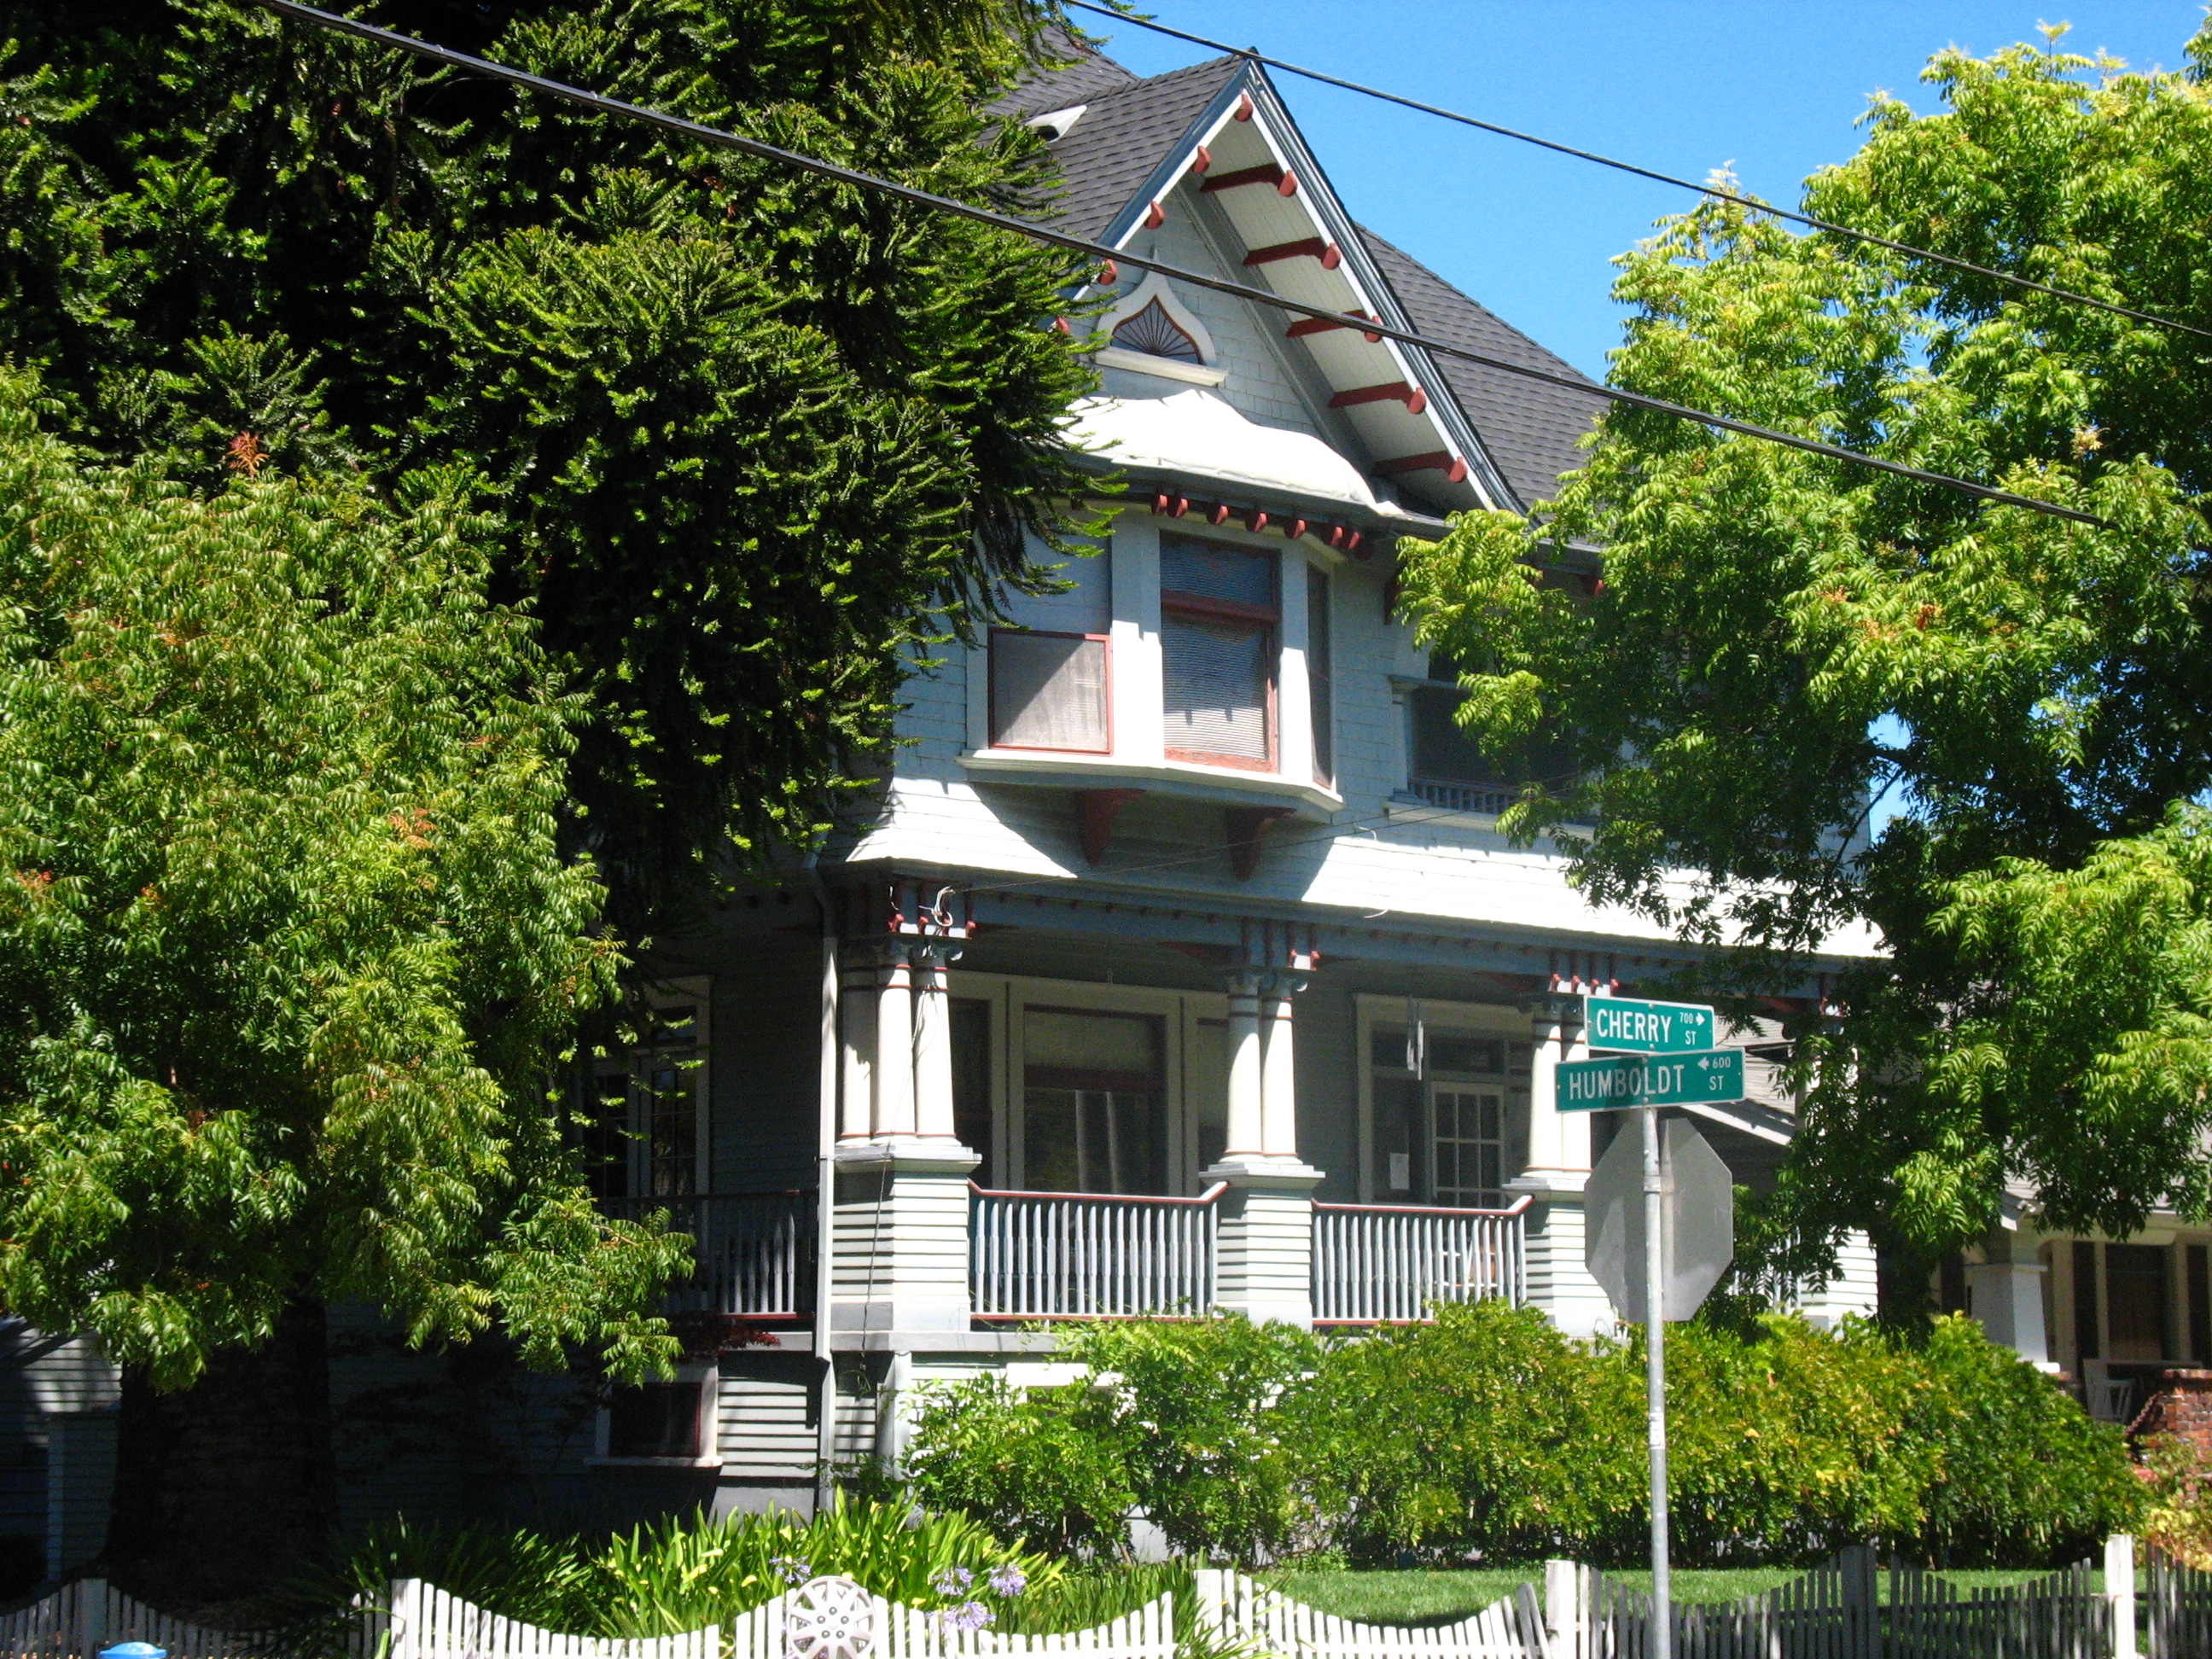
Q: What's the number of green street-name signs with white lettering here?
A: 2